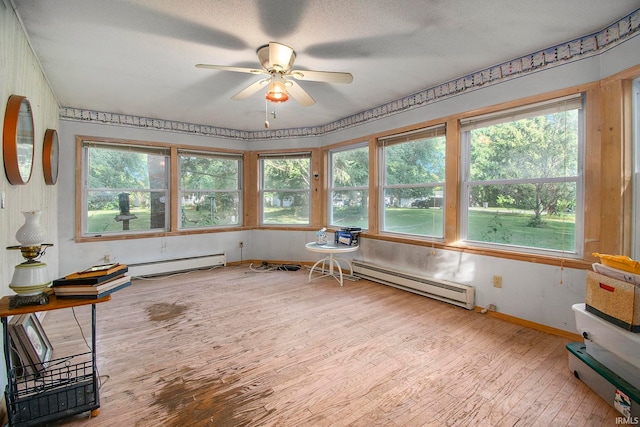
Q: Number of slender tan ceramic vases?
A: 0